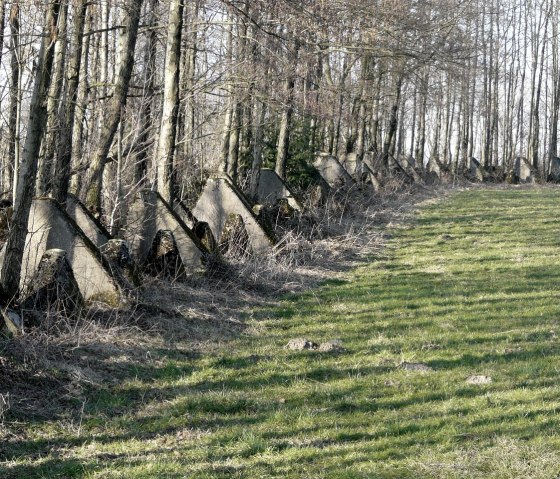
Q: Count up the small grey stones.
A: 4